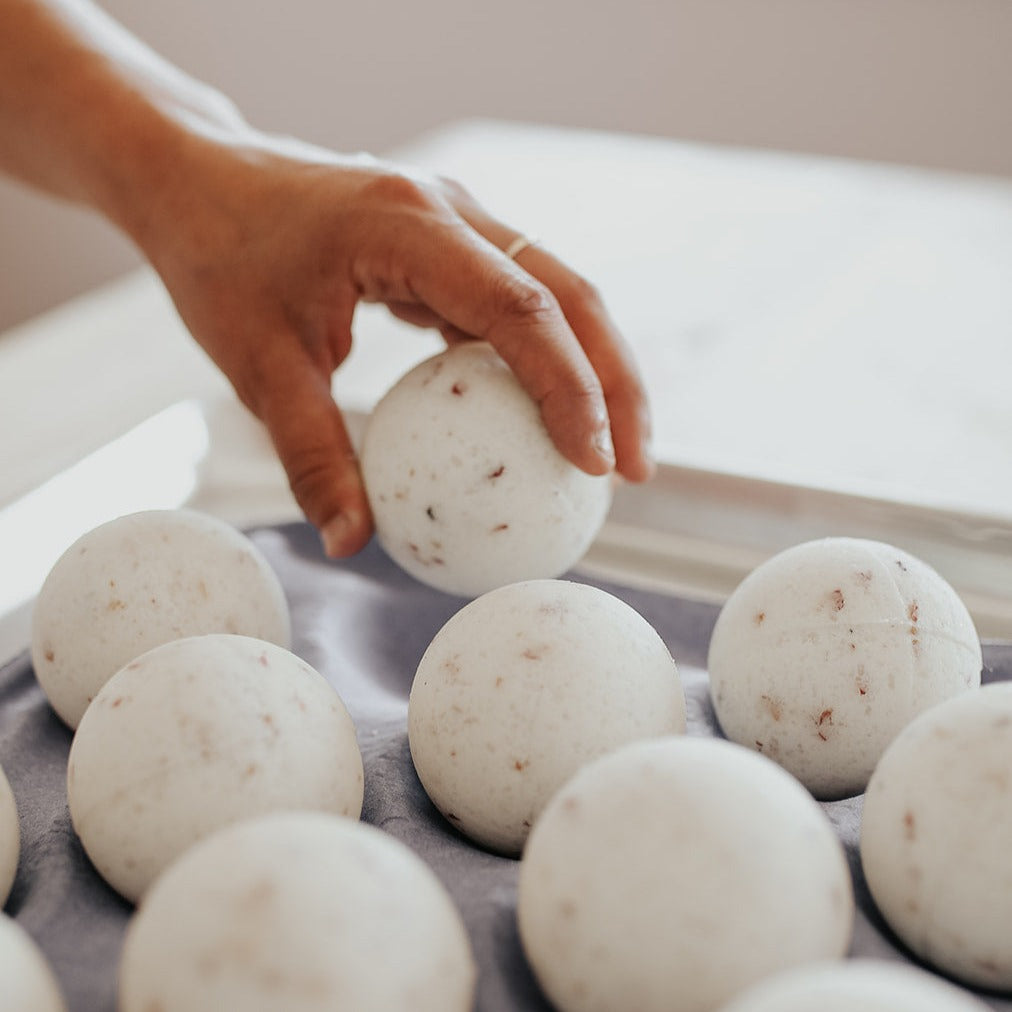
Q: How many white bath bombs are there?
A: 11